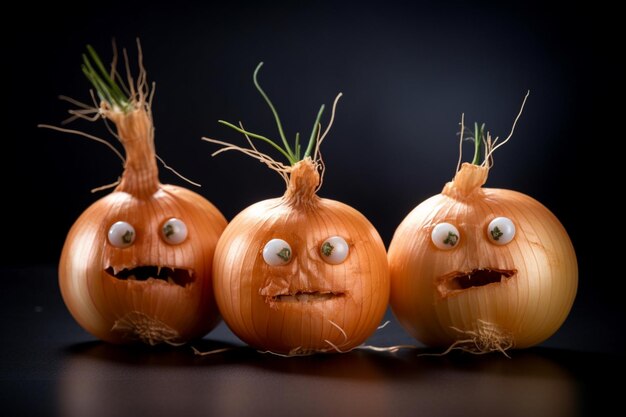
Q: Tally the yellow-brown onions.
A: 3